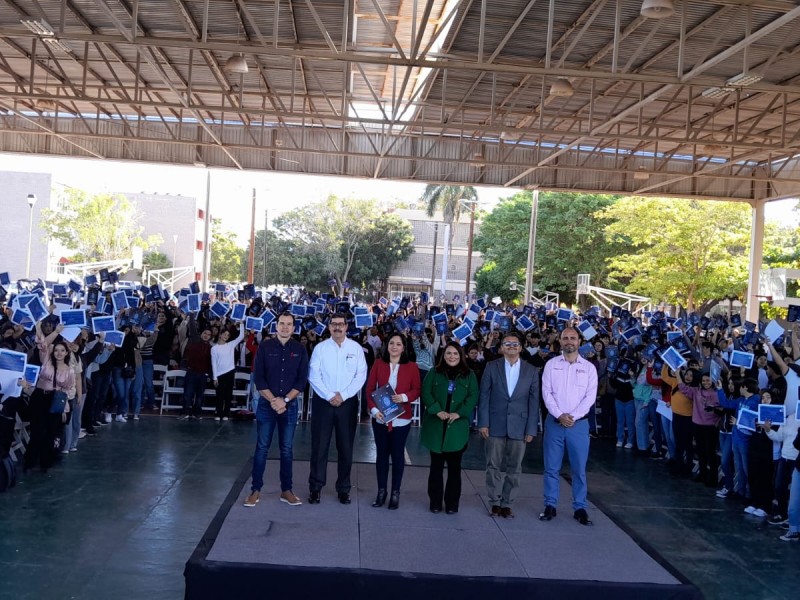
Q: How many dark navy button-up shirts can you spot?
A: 1